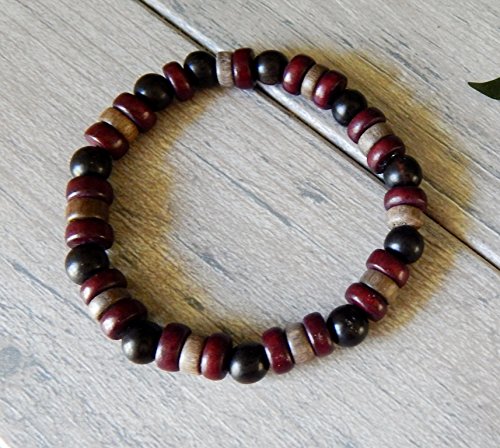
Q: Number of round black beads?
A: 11